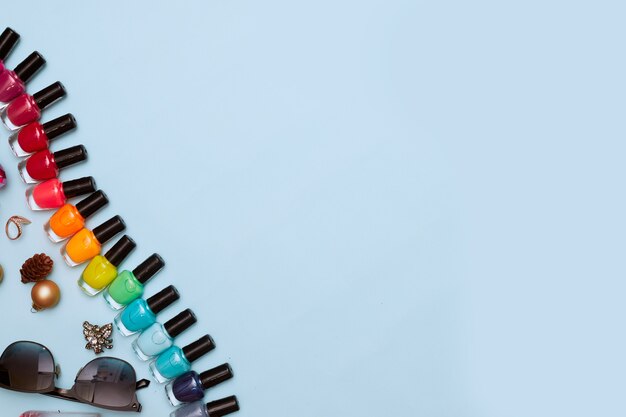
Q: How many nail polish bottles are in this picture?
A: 15